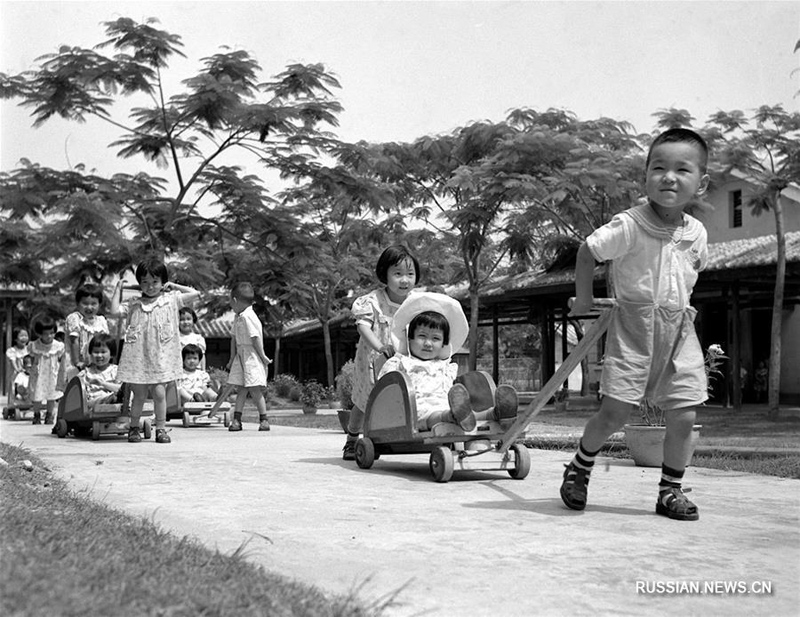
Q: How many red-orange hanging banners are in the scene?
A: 0